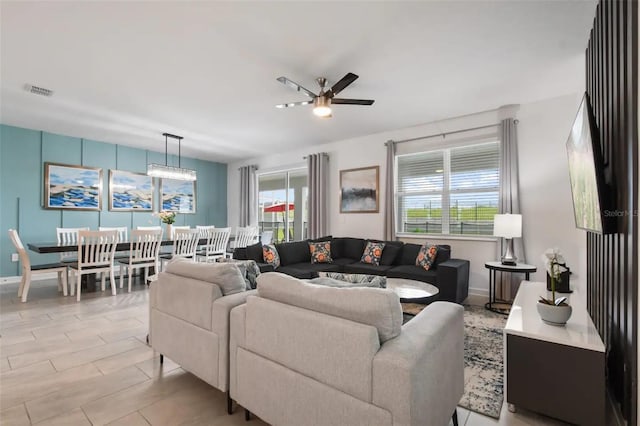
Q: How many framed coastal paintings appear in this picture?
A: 3